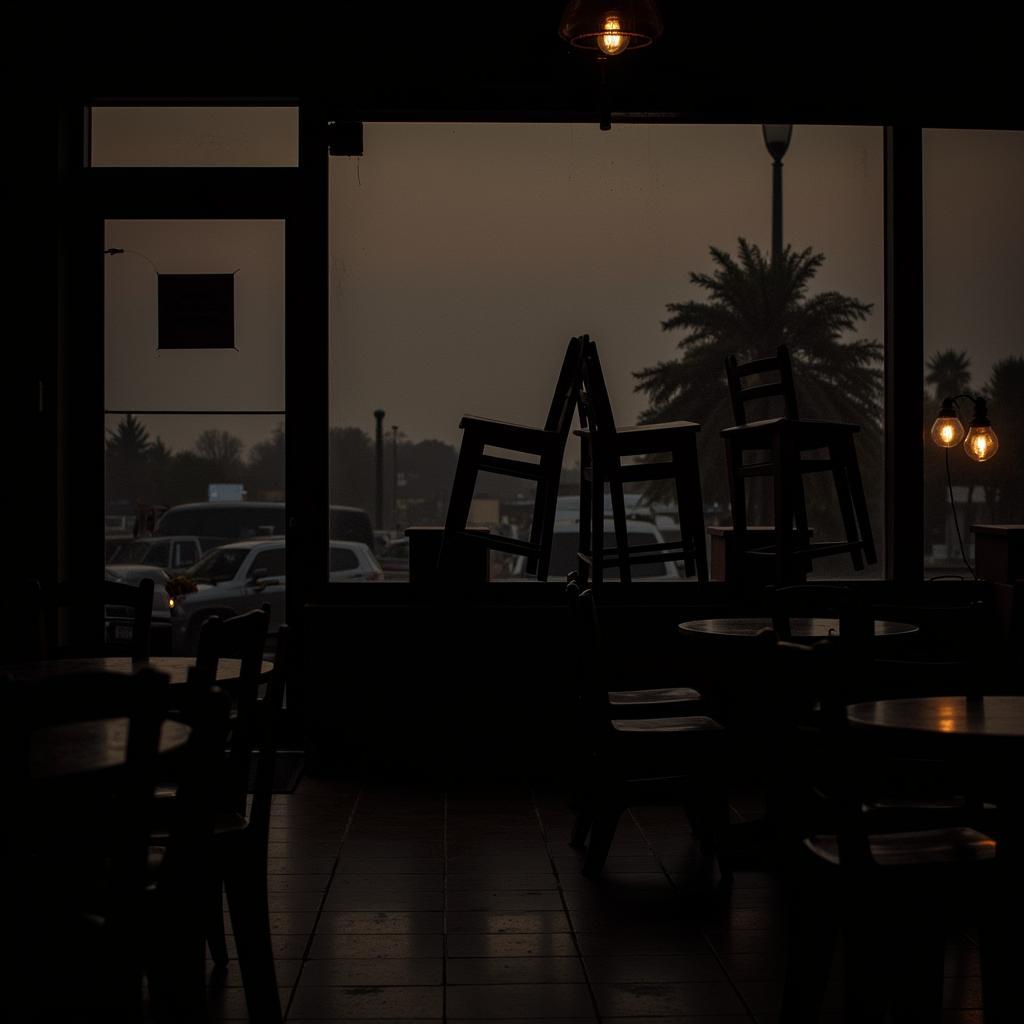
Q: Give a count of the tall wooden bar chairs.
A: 3